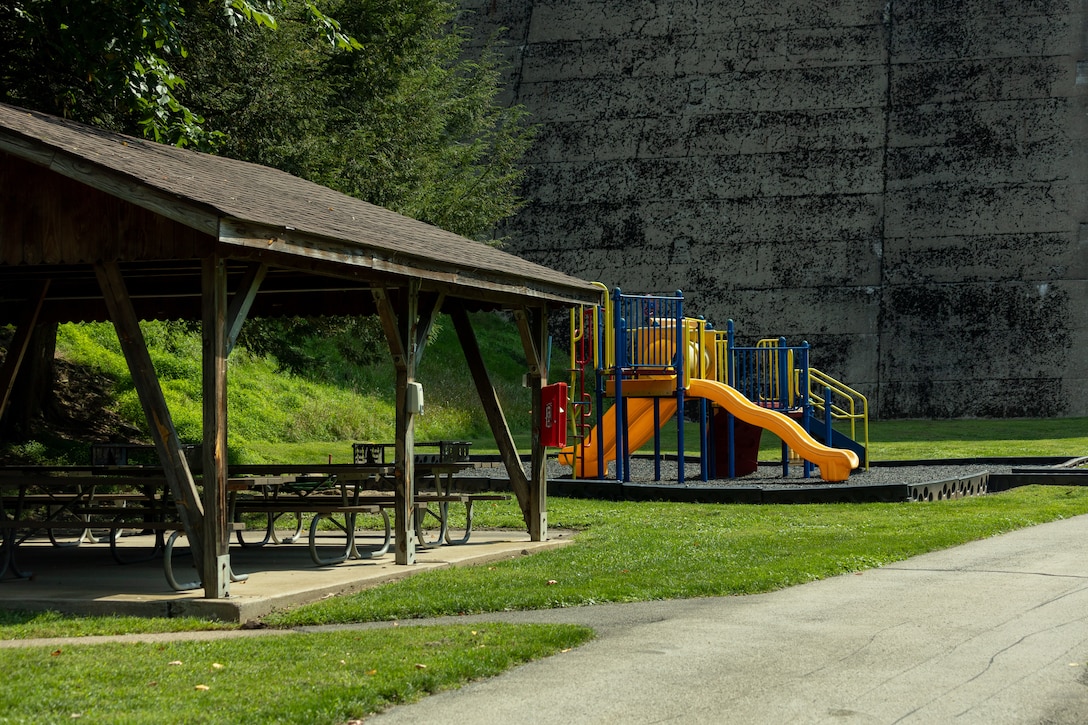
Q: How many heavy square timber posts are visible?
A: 3